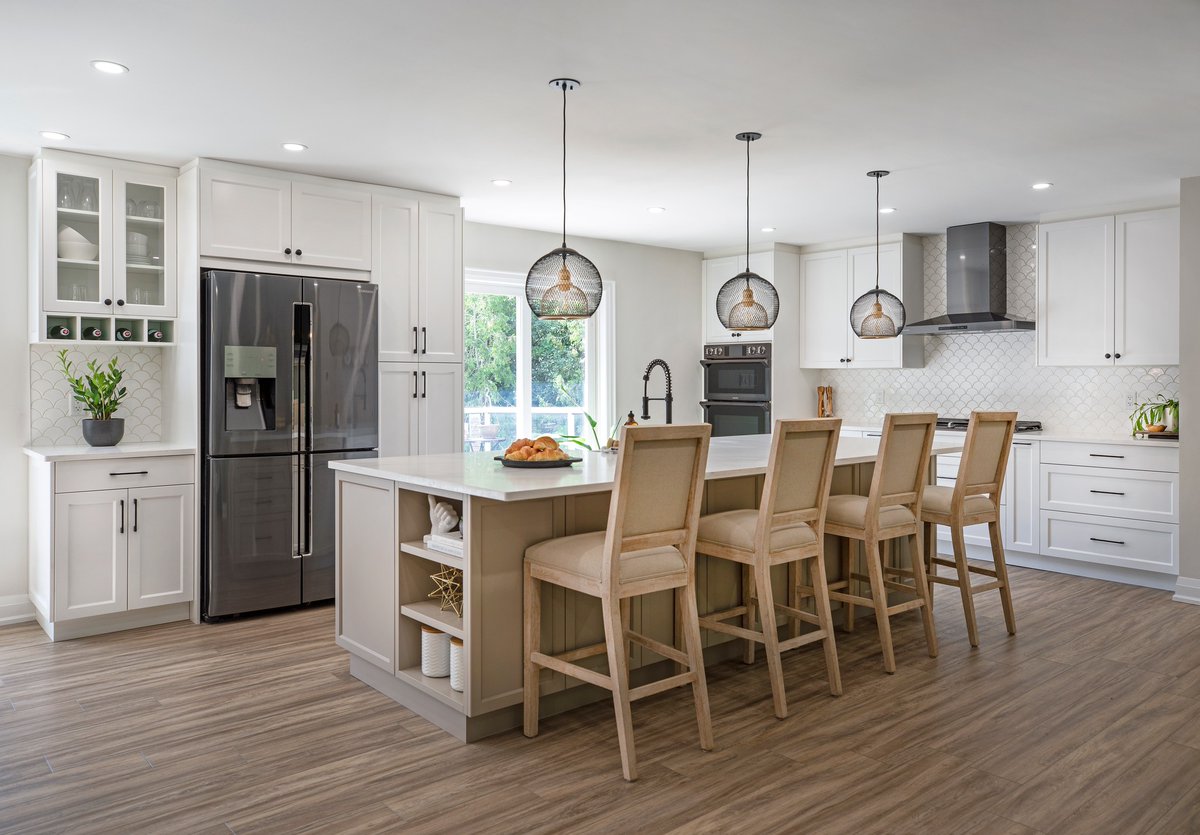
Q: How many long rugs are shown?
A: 0